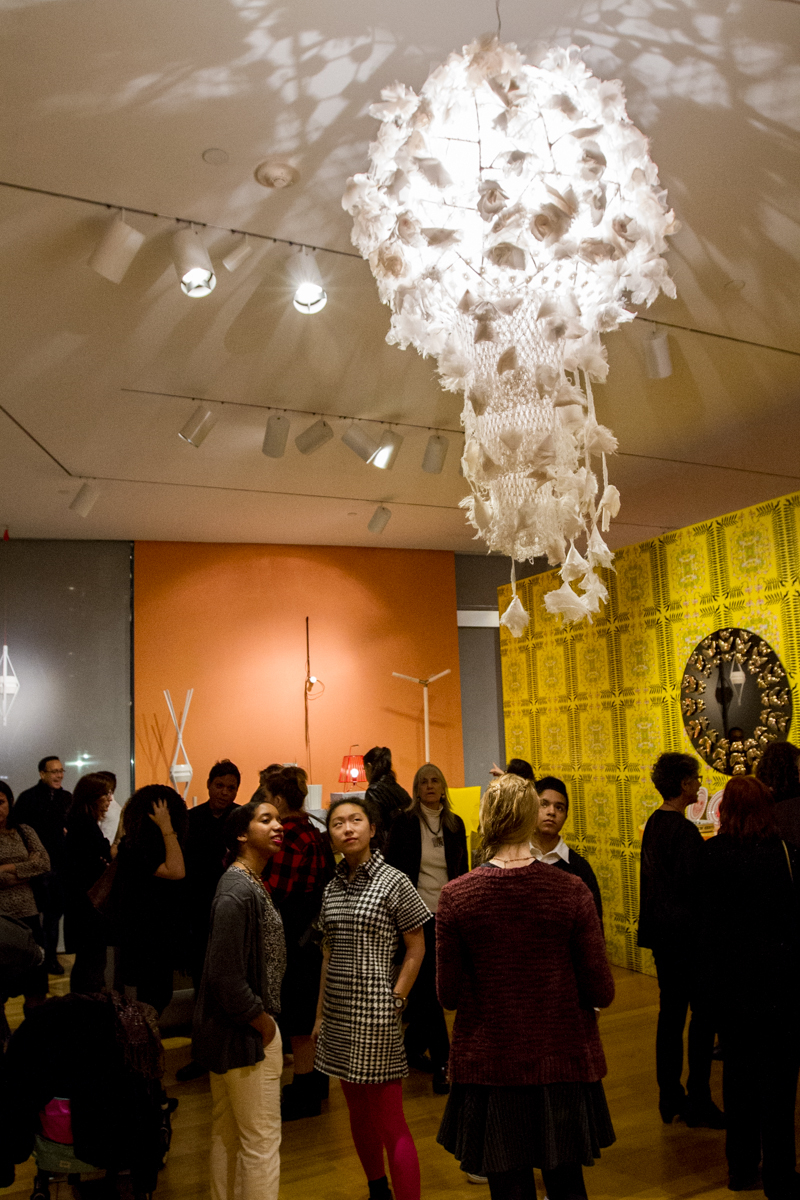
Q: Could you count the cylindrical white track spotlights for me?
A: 13